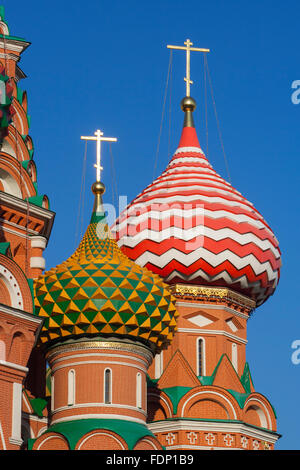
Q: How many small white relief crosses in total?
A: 7